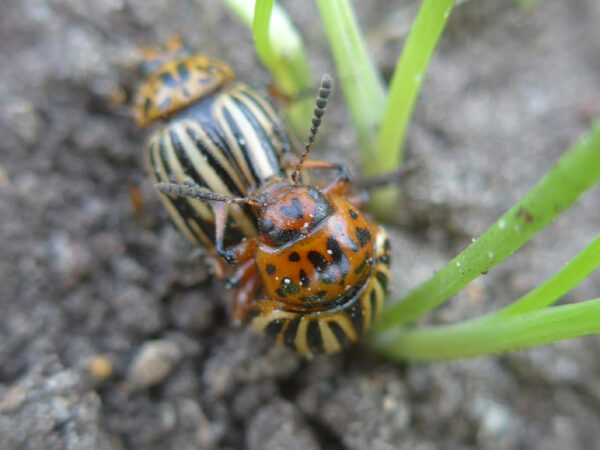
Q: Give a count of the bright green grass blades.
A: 7